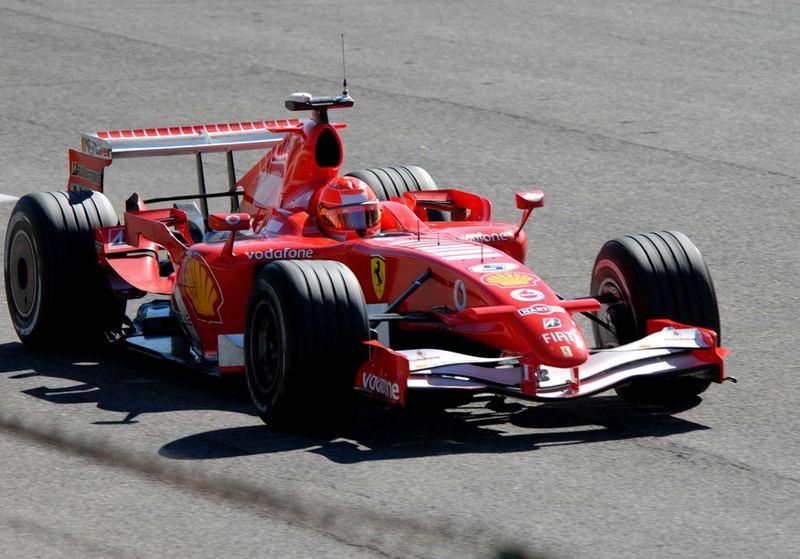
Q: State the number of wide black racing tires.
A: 4